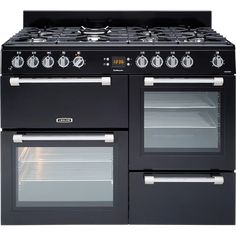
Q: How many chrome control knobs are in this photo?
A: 10